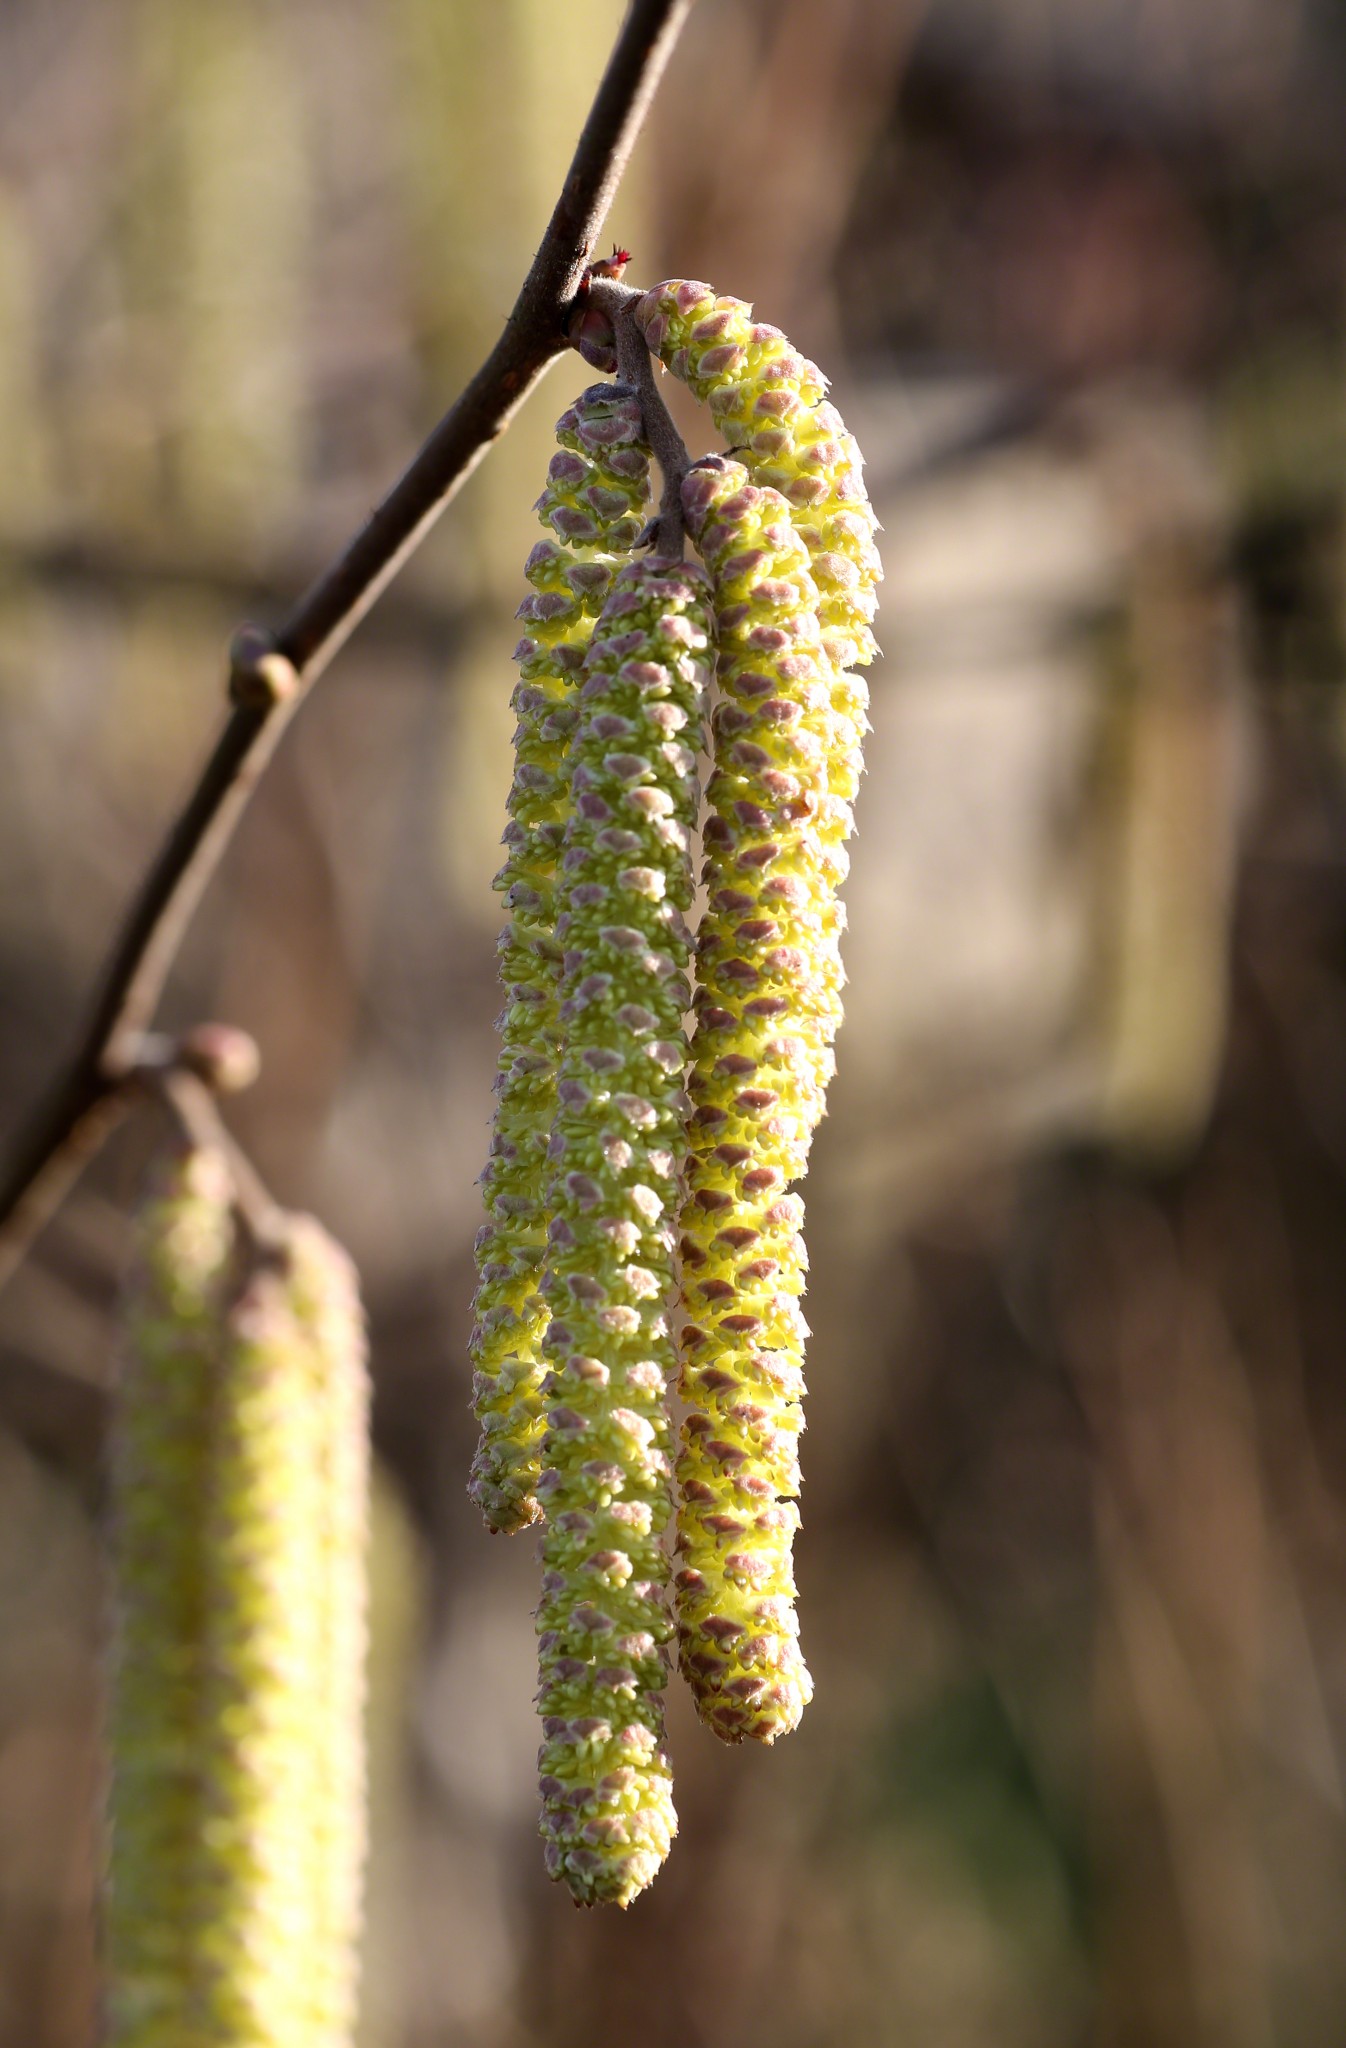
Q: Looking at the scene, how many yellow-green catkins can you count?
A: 7